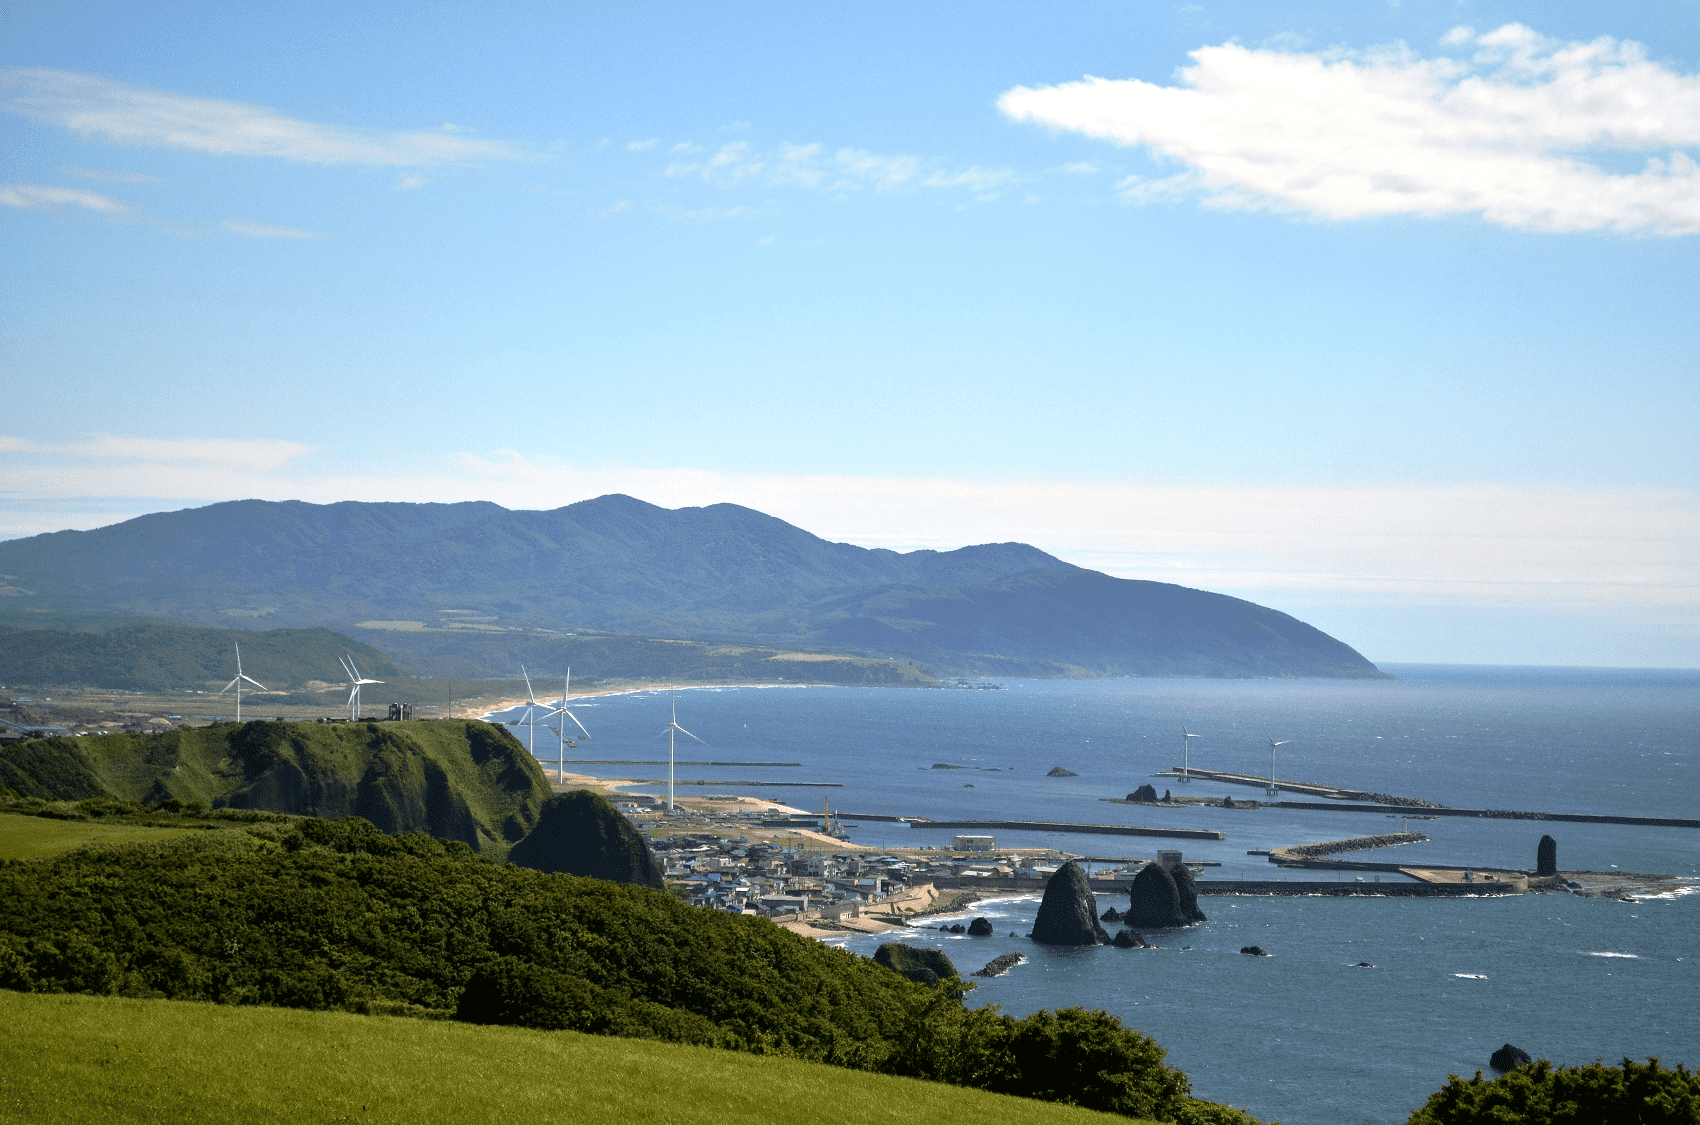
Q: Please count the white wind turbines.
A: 8